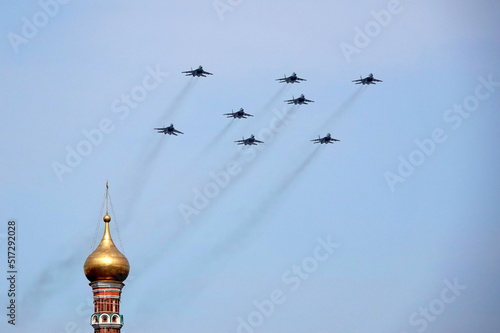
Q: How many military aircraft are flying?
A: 8